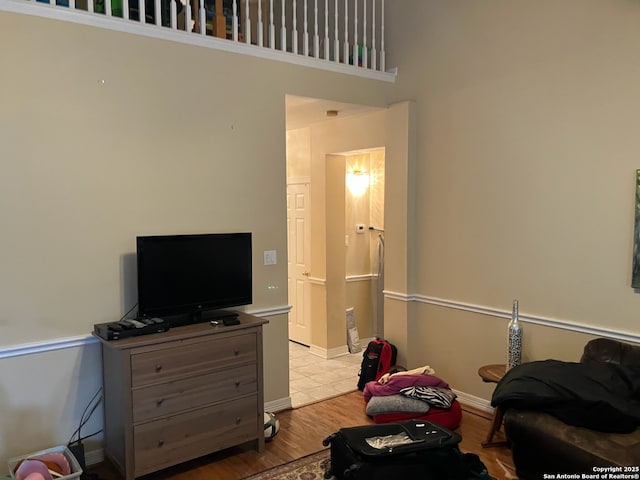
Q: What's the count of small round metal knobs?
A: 6